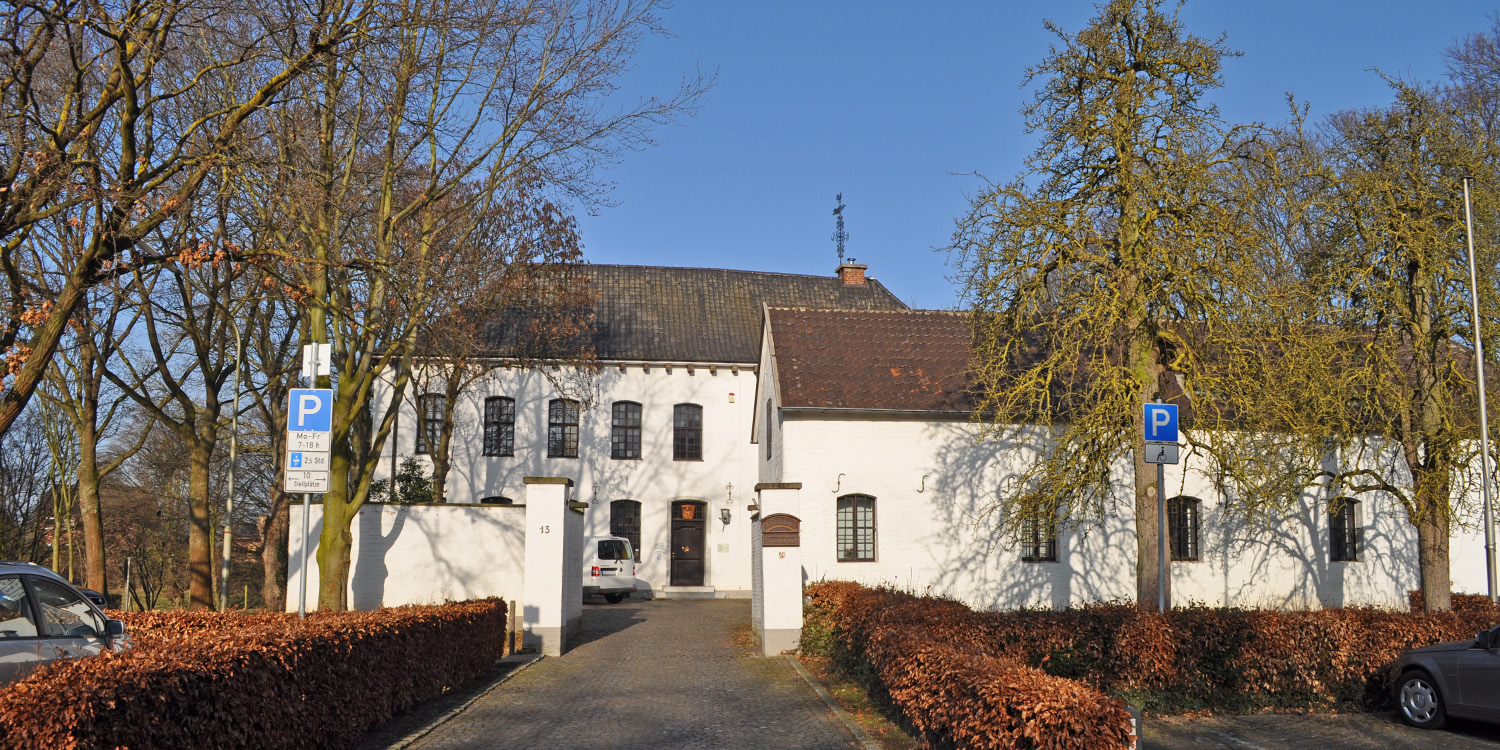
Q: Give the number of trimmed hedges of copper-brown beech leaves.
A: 2